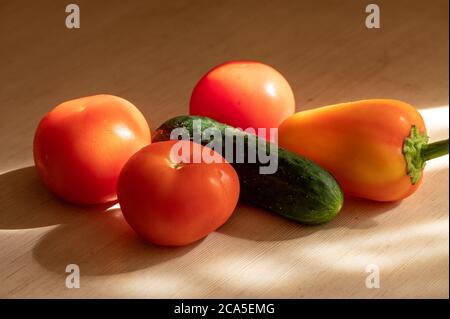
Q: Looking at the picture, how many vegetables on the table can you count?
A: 5